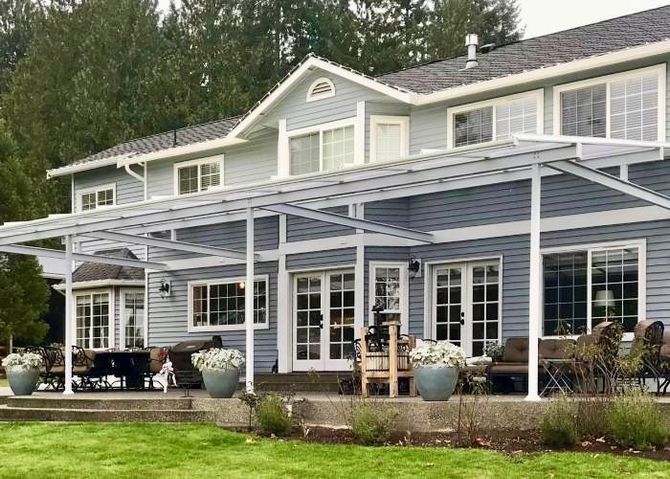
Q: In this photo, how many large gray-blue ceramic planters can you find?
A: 3